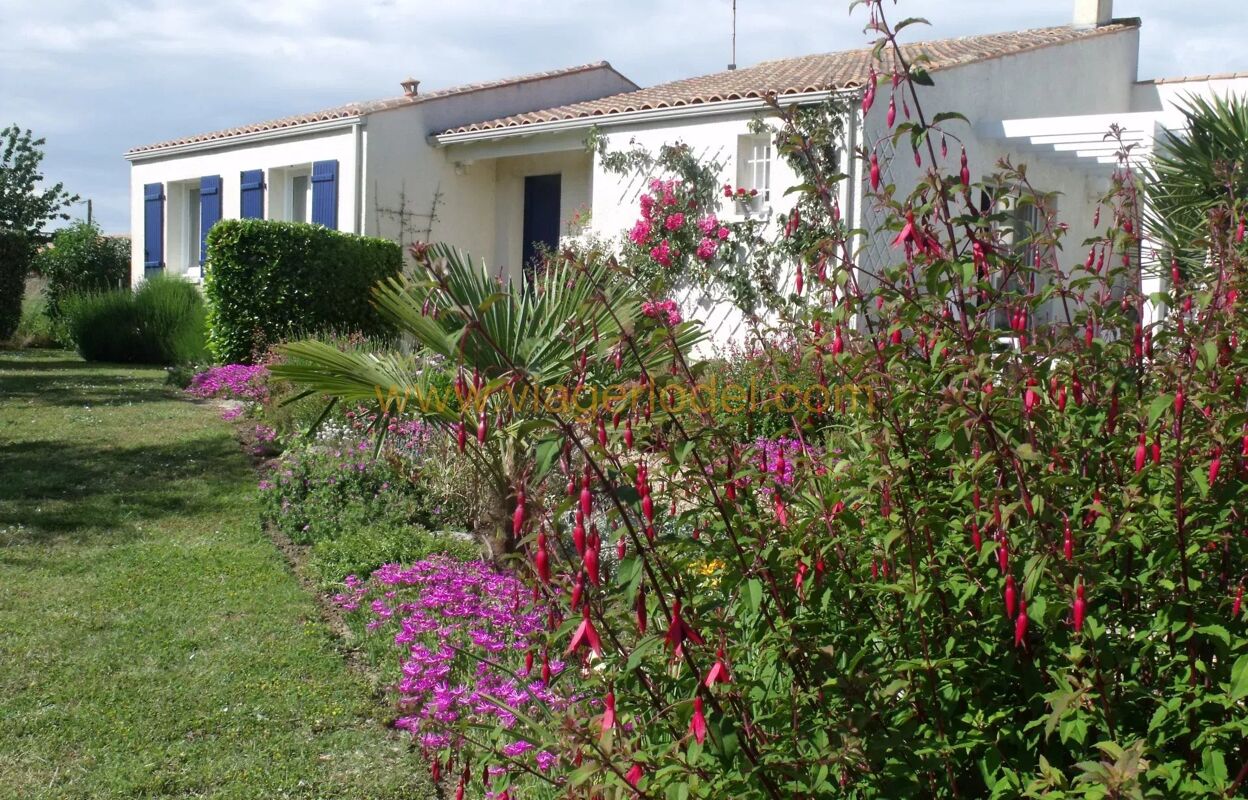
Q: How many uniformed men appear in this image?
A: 0